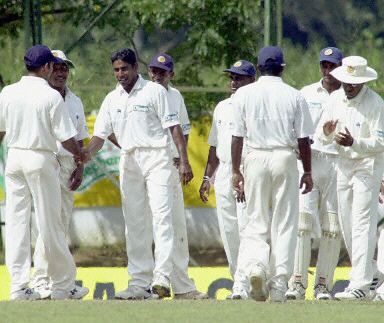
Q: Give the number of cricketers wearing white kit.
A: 8